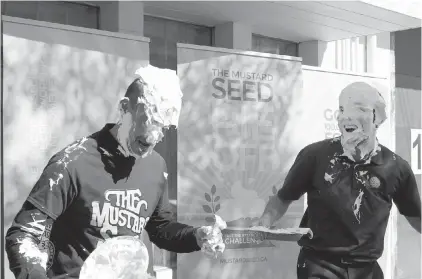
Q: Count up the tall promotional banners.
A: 3